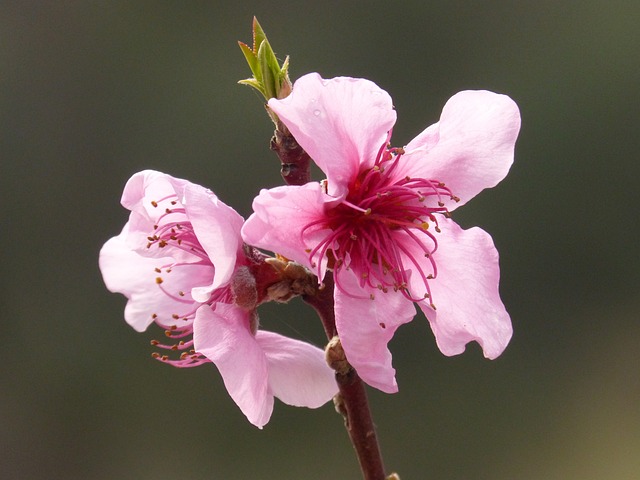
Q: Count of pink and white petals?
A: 10